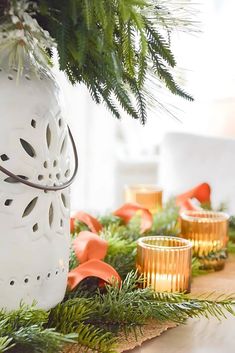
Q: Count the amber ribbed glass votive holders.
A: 3